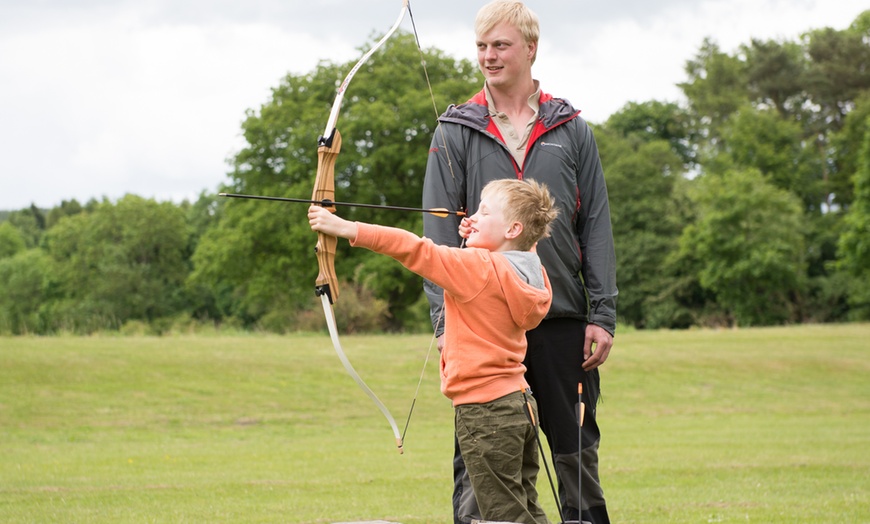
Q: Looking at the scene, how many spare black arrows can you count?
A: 2